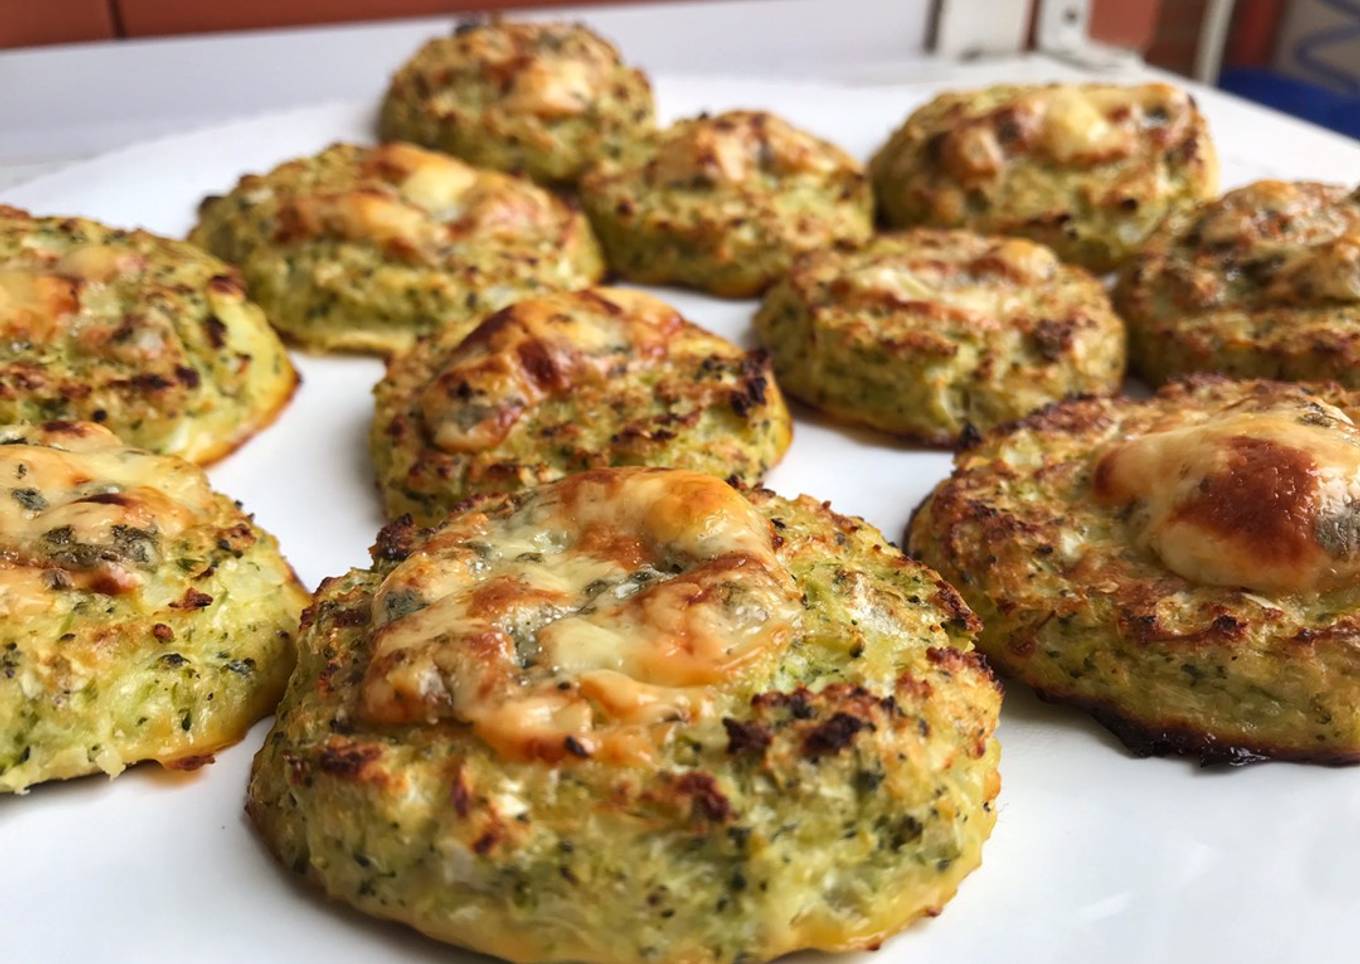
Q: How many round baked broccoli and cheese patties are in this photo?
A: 11